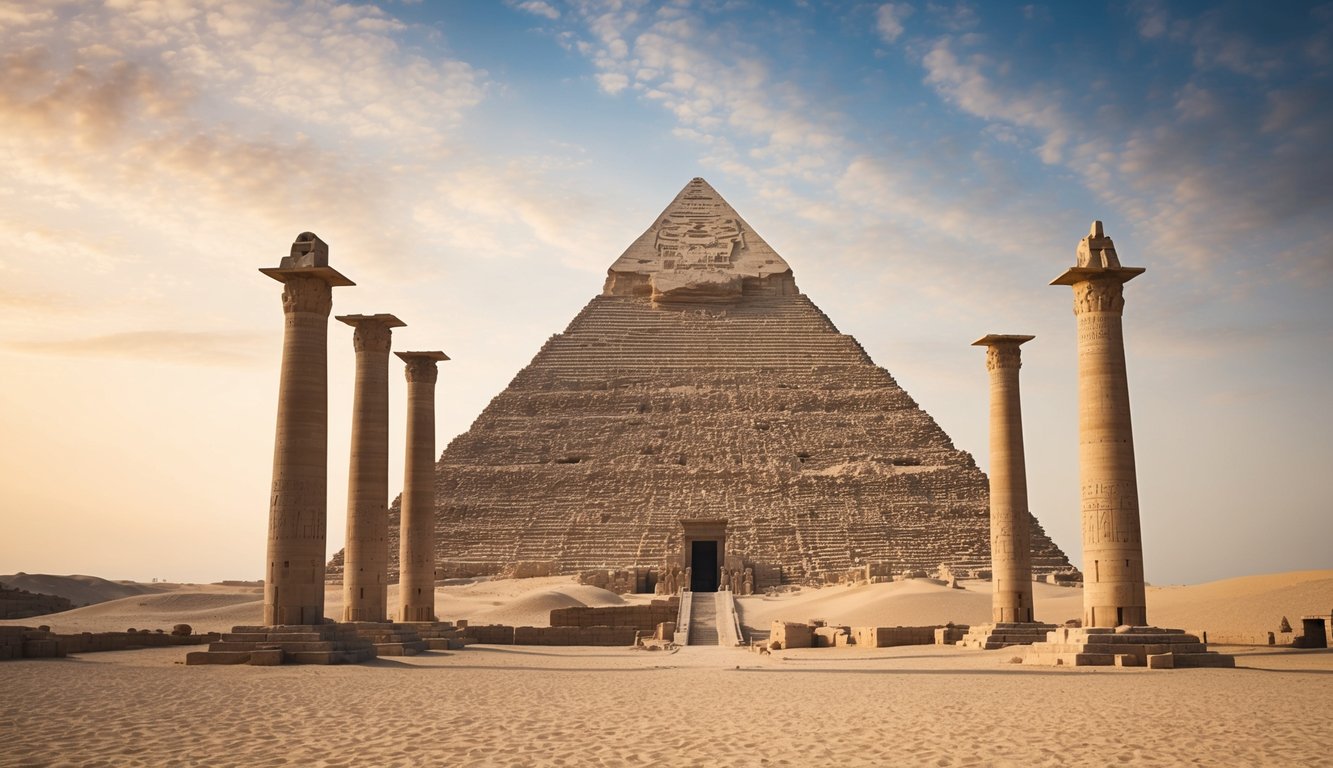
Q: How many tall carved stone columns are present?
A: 5